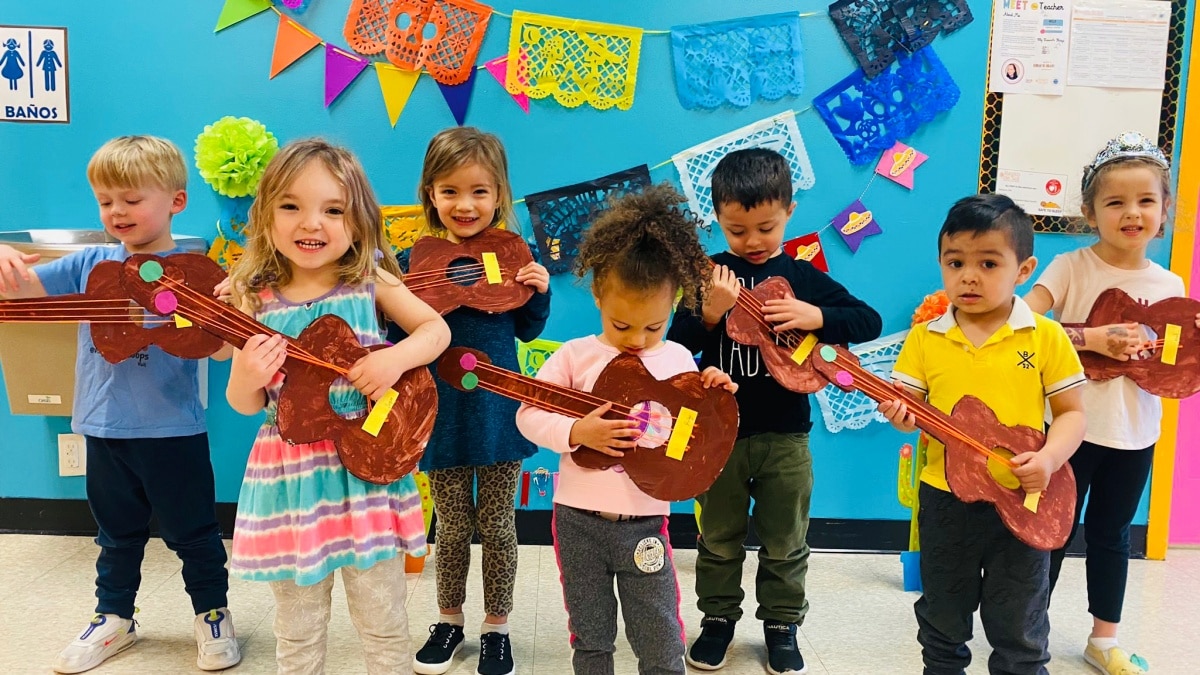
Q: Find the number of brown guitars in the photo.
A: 7